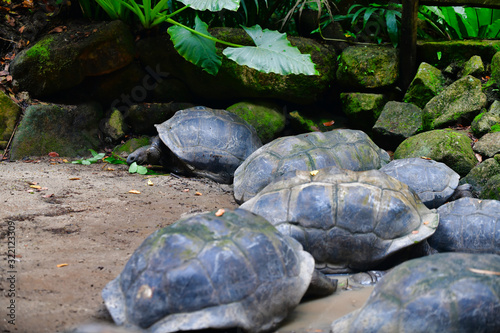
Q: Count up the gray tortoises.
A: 7